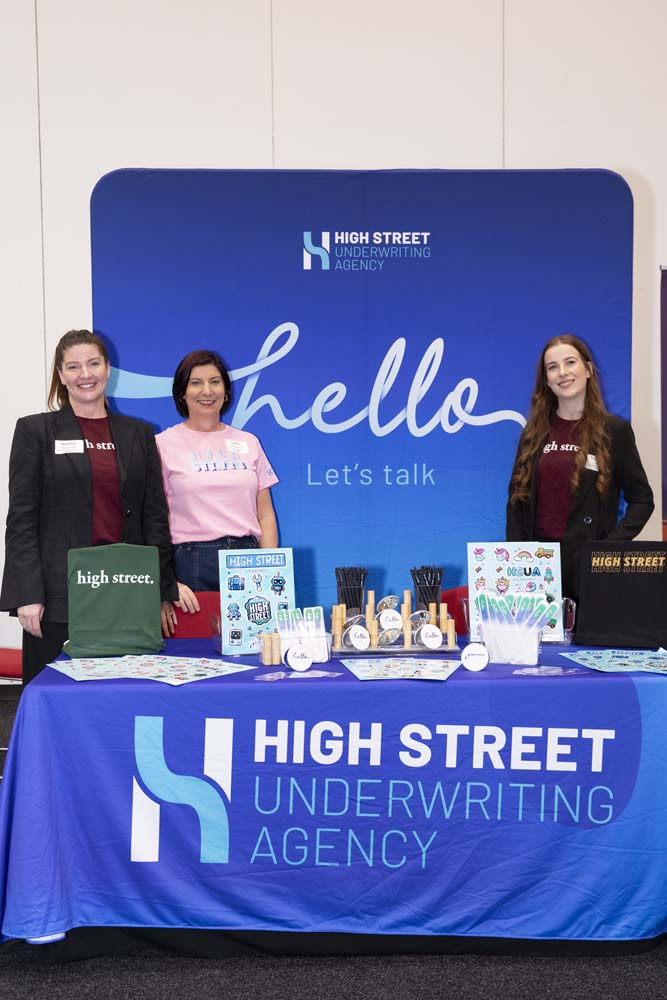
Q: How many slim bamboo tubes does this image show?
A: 14